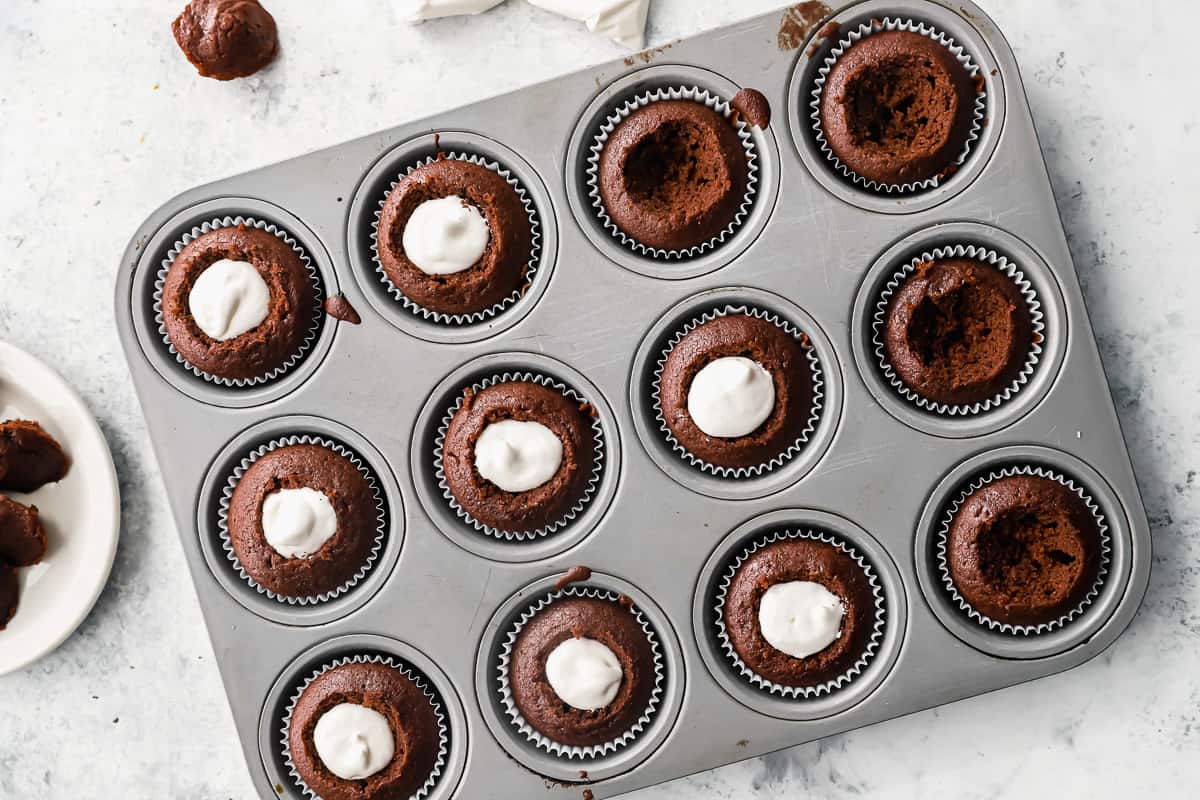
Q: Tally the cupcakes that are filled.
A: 8